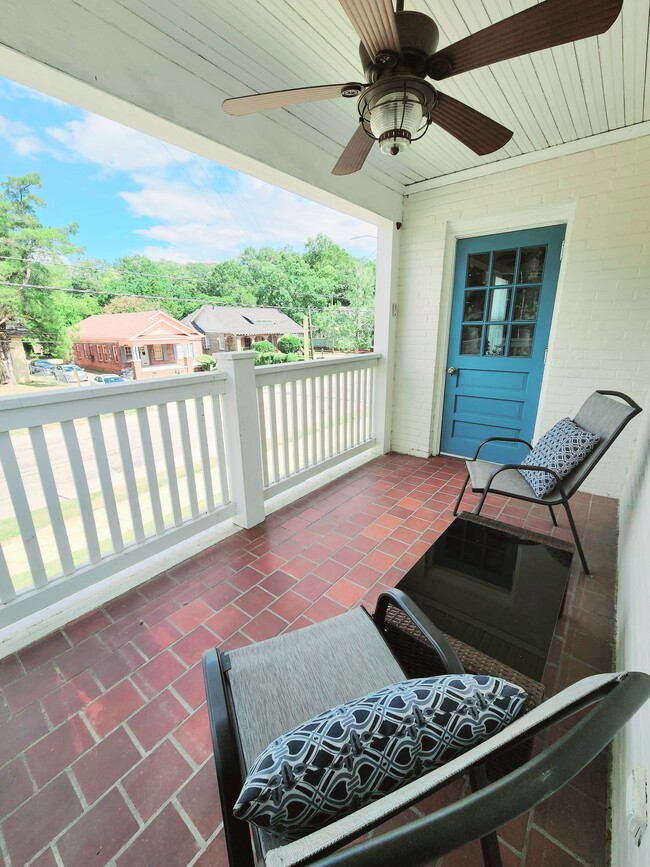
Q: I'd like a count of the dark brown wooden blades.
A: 5